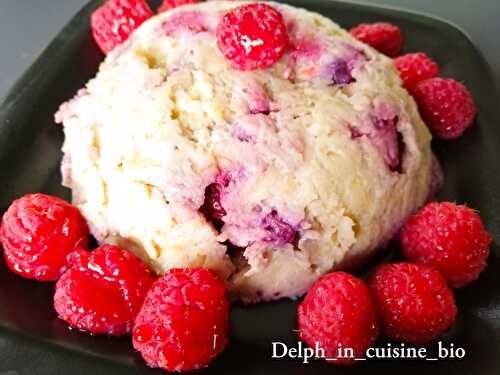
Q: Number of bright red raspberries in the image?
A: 12